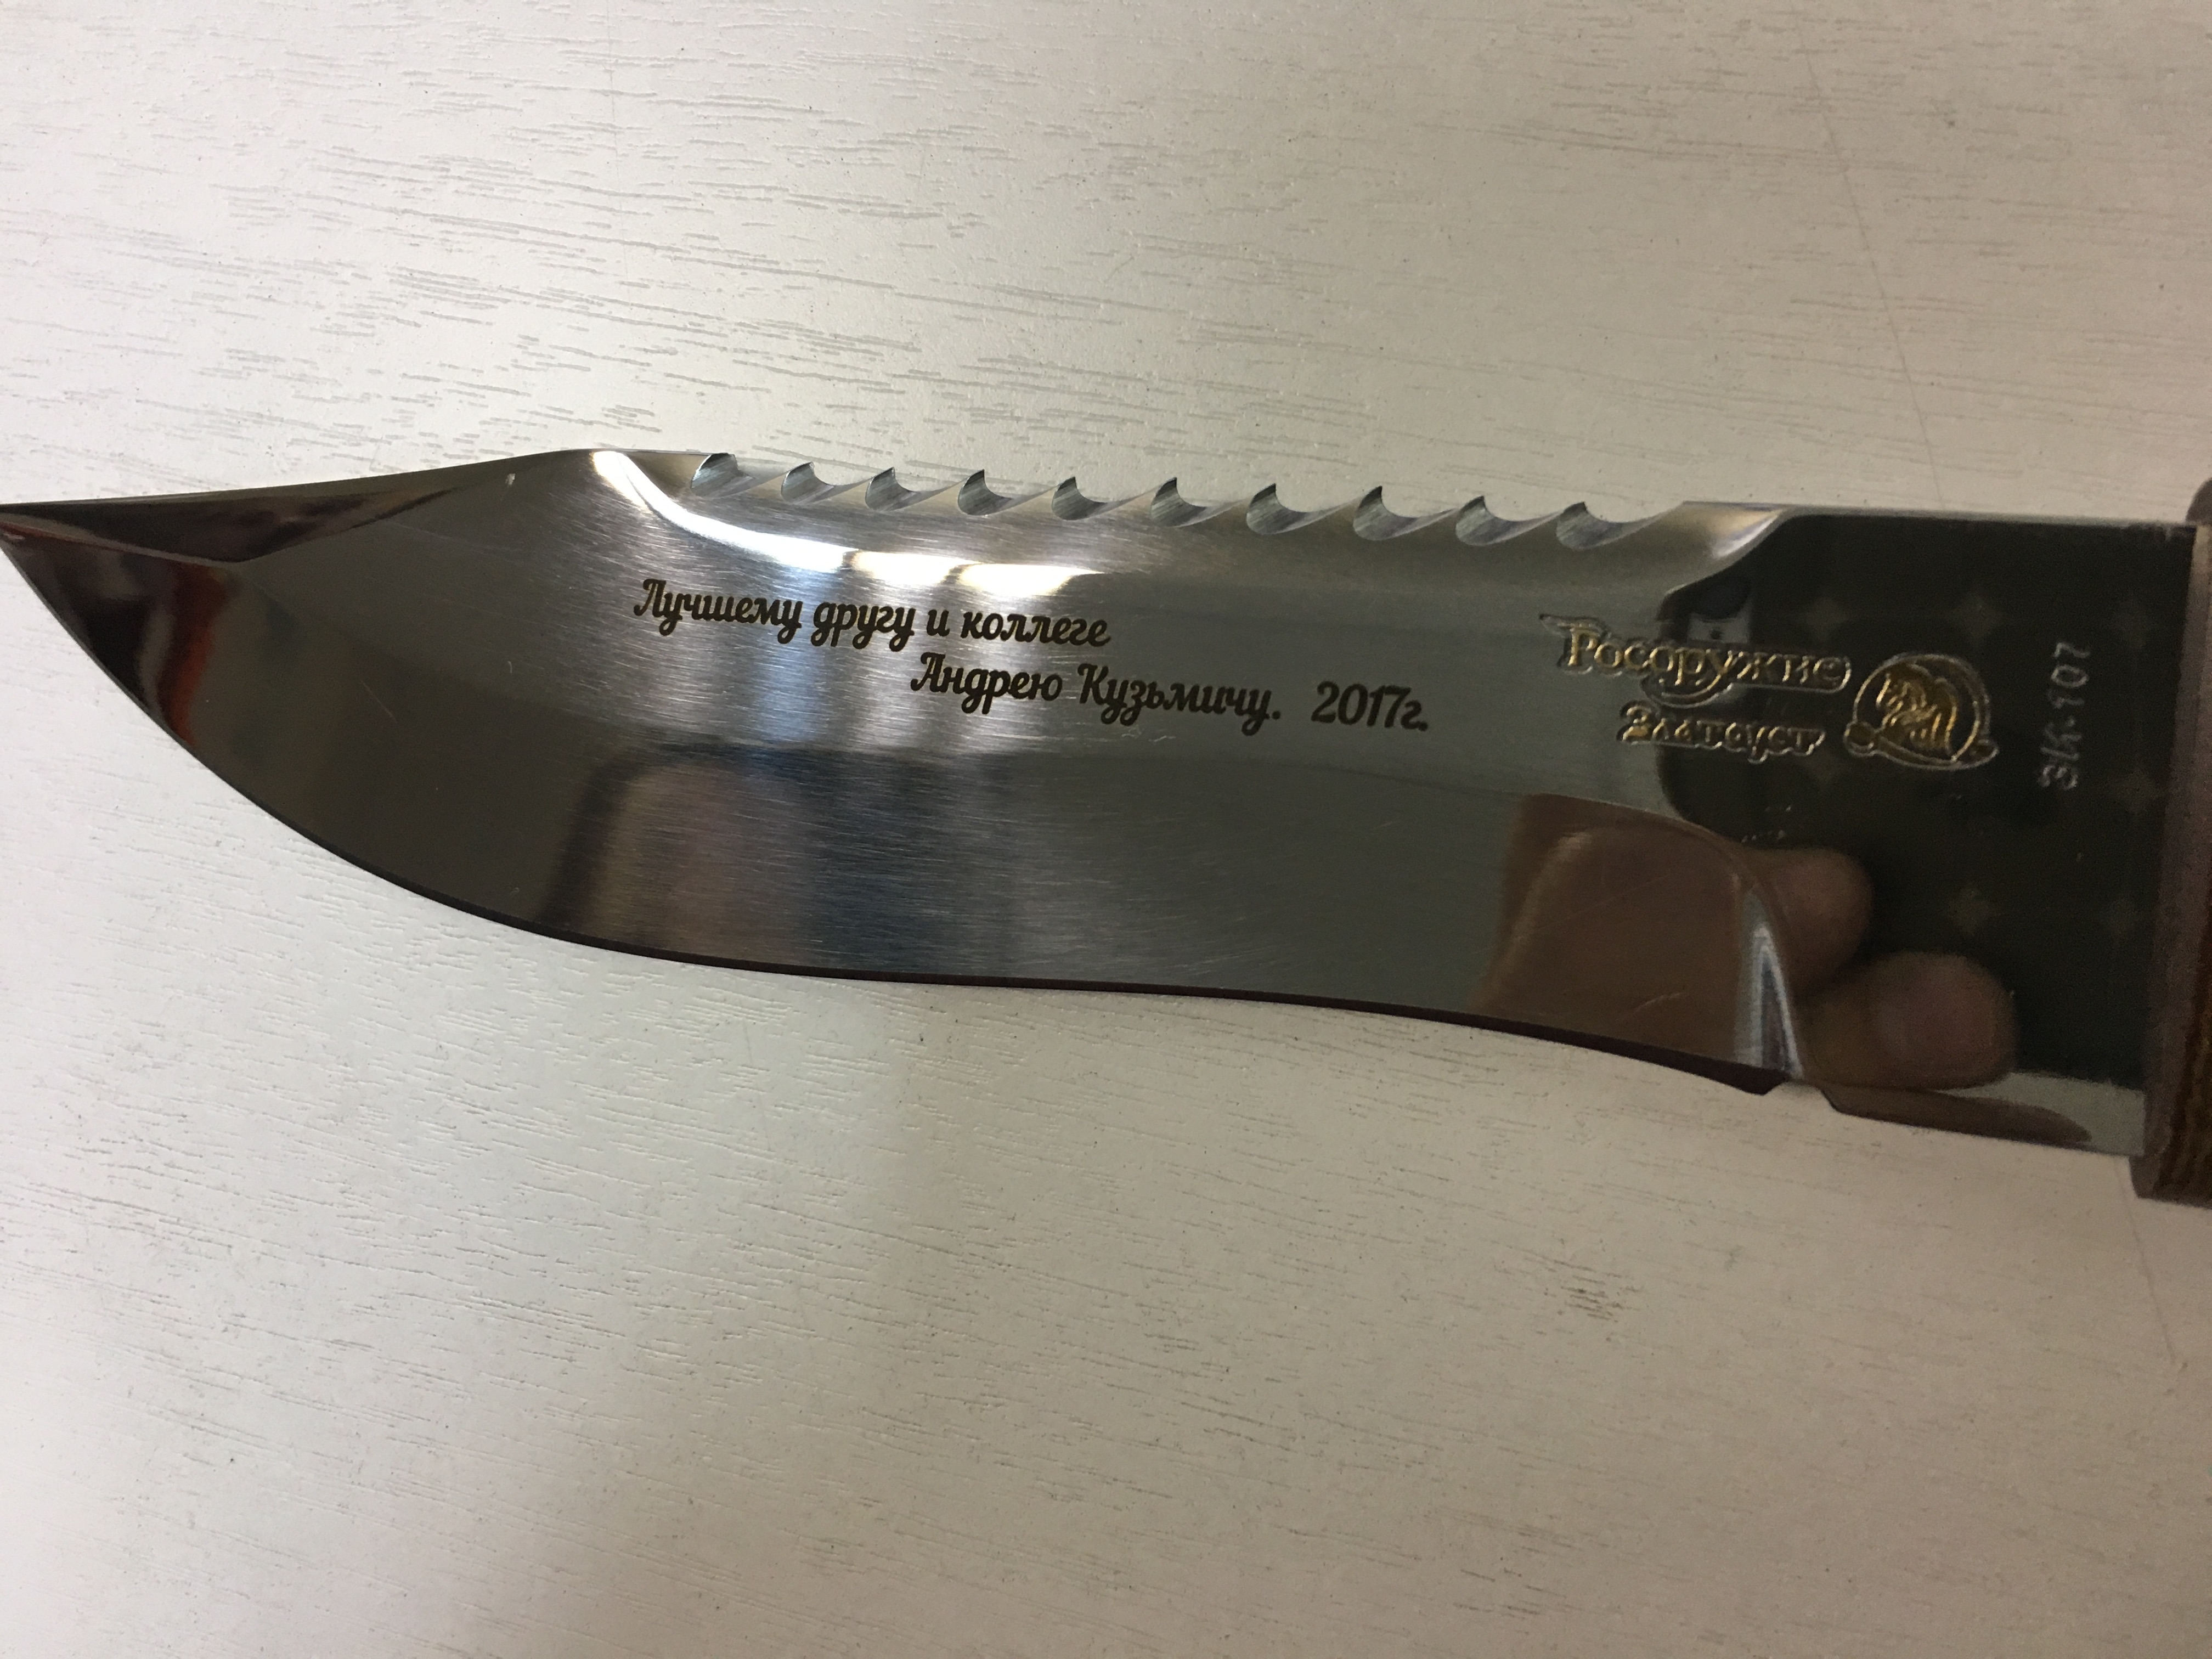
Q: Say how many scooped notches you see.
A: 10